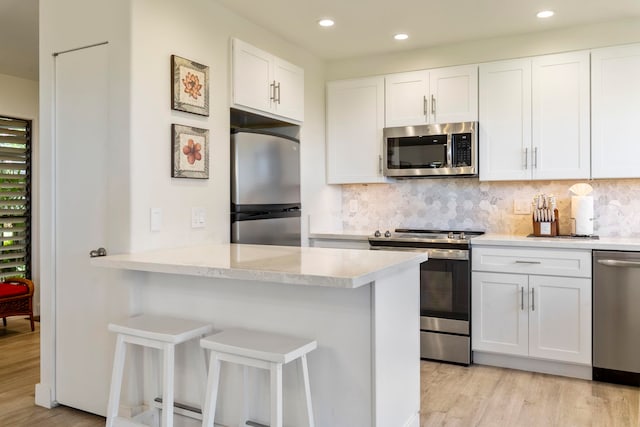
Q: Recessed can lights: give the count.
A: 3